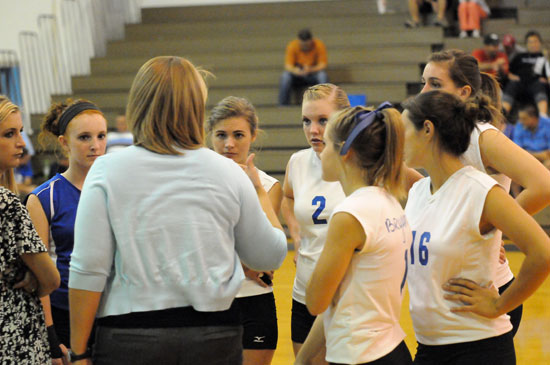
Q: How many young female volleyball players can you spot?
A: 6